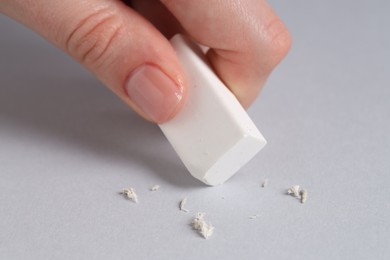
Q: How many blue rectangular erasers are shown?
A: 0